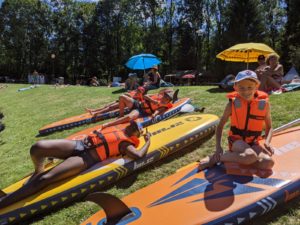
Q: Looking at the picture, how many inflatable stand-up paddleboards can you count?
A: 4